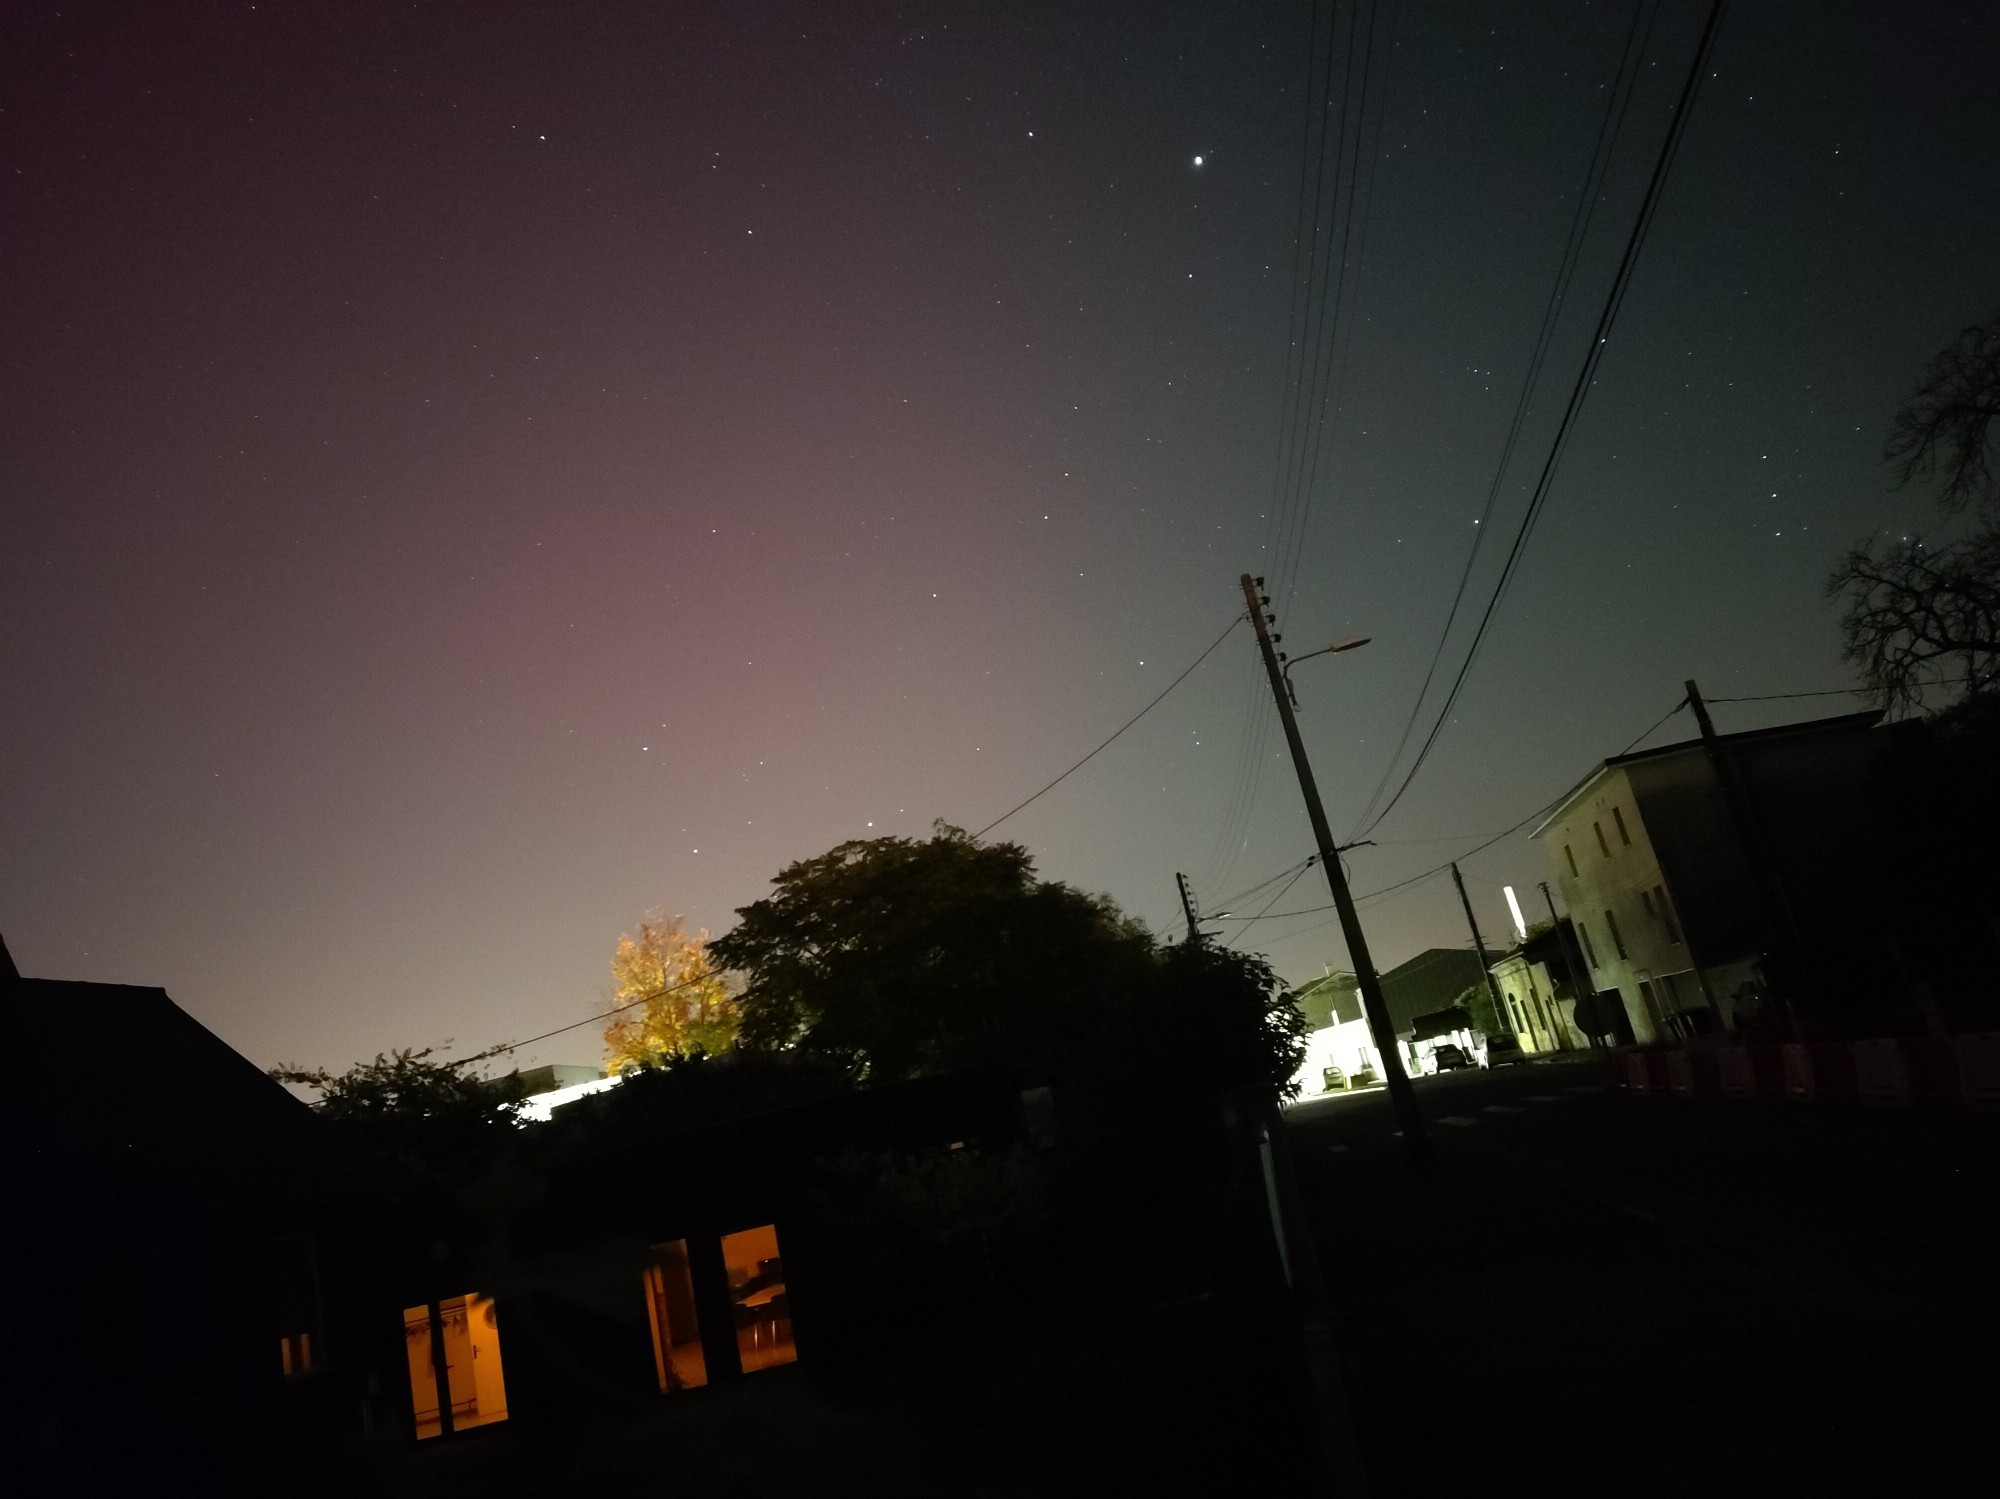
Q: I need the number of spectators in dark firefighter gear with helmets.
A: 0